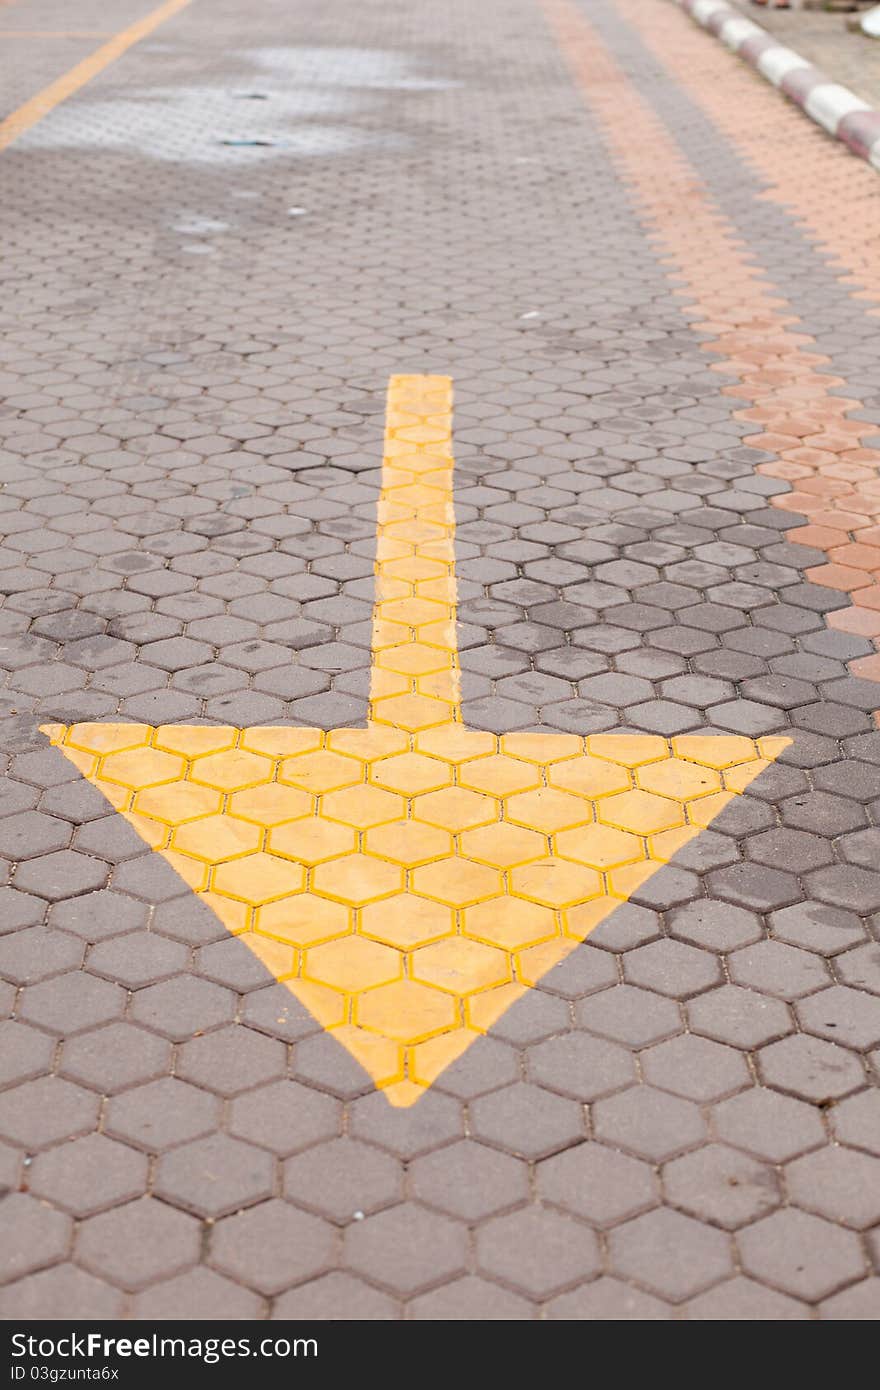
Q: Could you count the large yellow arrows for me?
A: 1